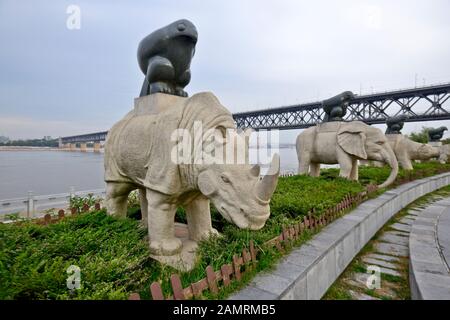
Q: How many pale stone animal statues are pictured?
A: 4